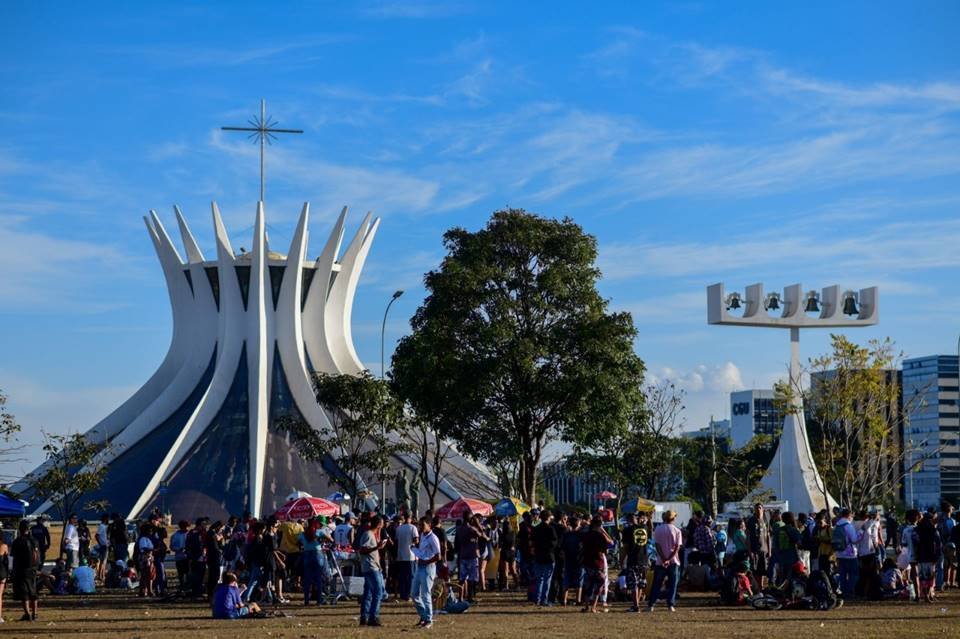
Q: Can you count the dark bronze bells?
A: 4